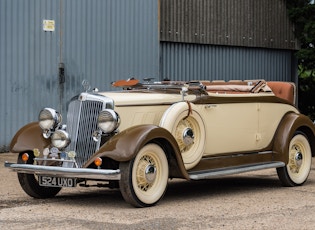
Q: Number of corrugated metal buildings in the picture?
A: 1